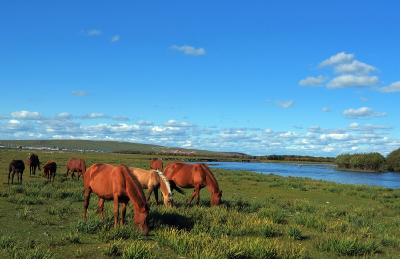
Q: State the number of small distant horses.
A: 5